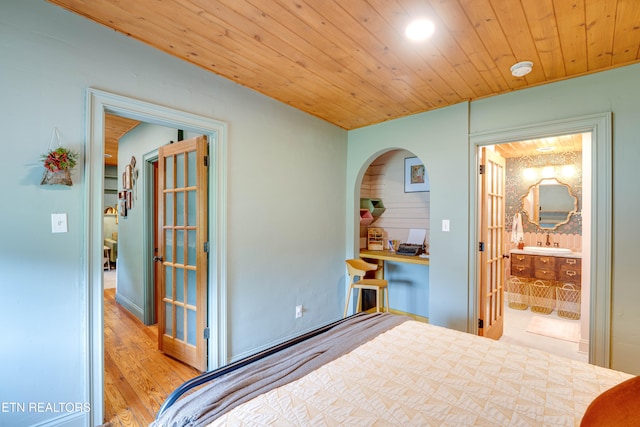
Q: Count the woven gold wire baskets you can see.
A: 3